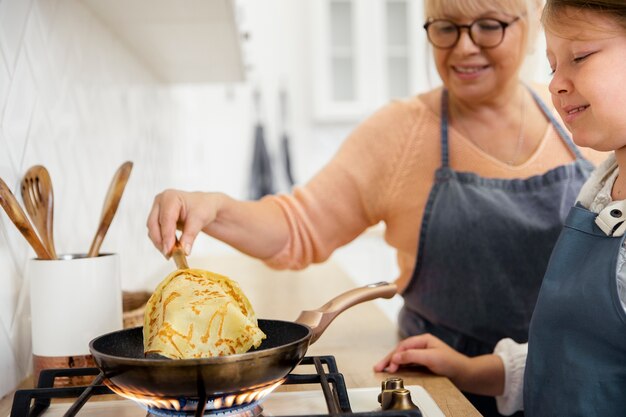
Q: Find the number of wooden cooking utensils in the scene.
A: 4